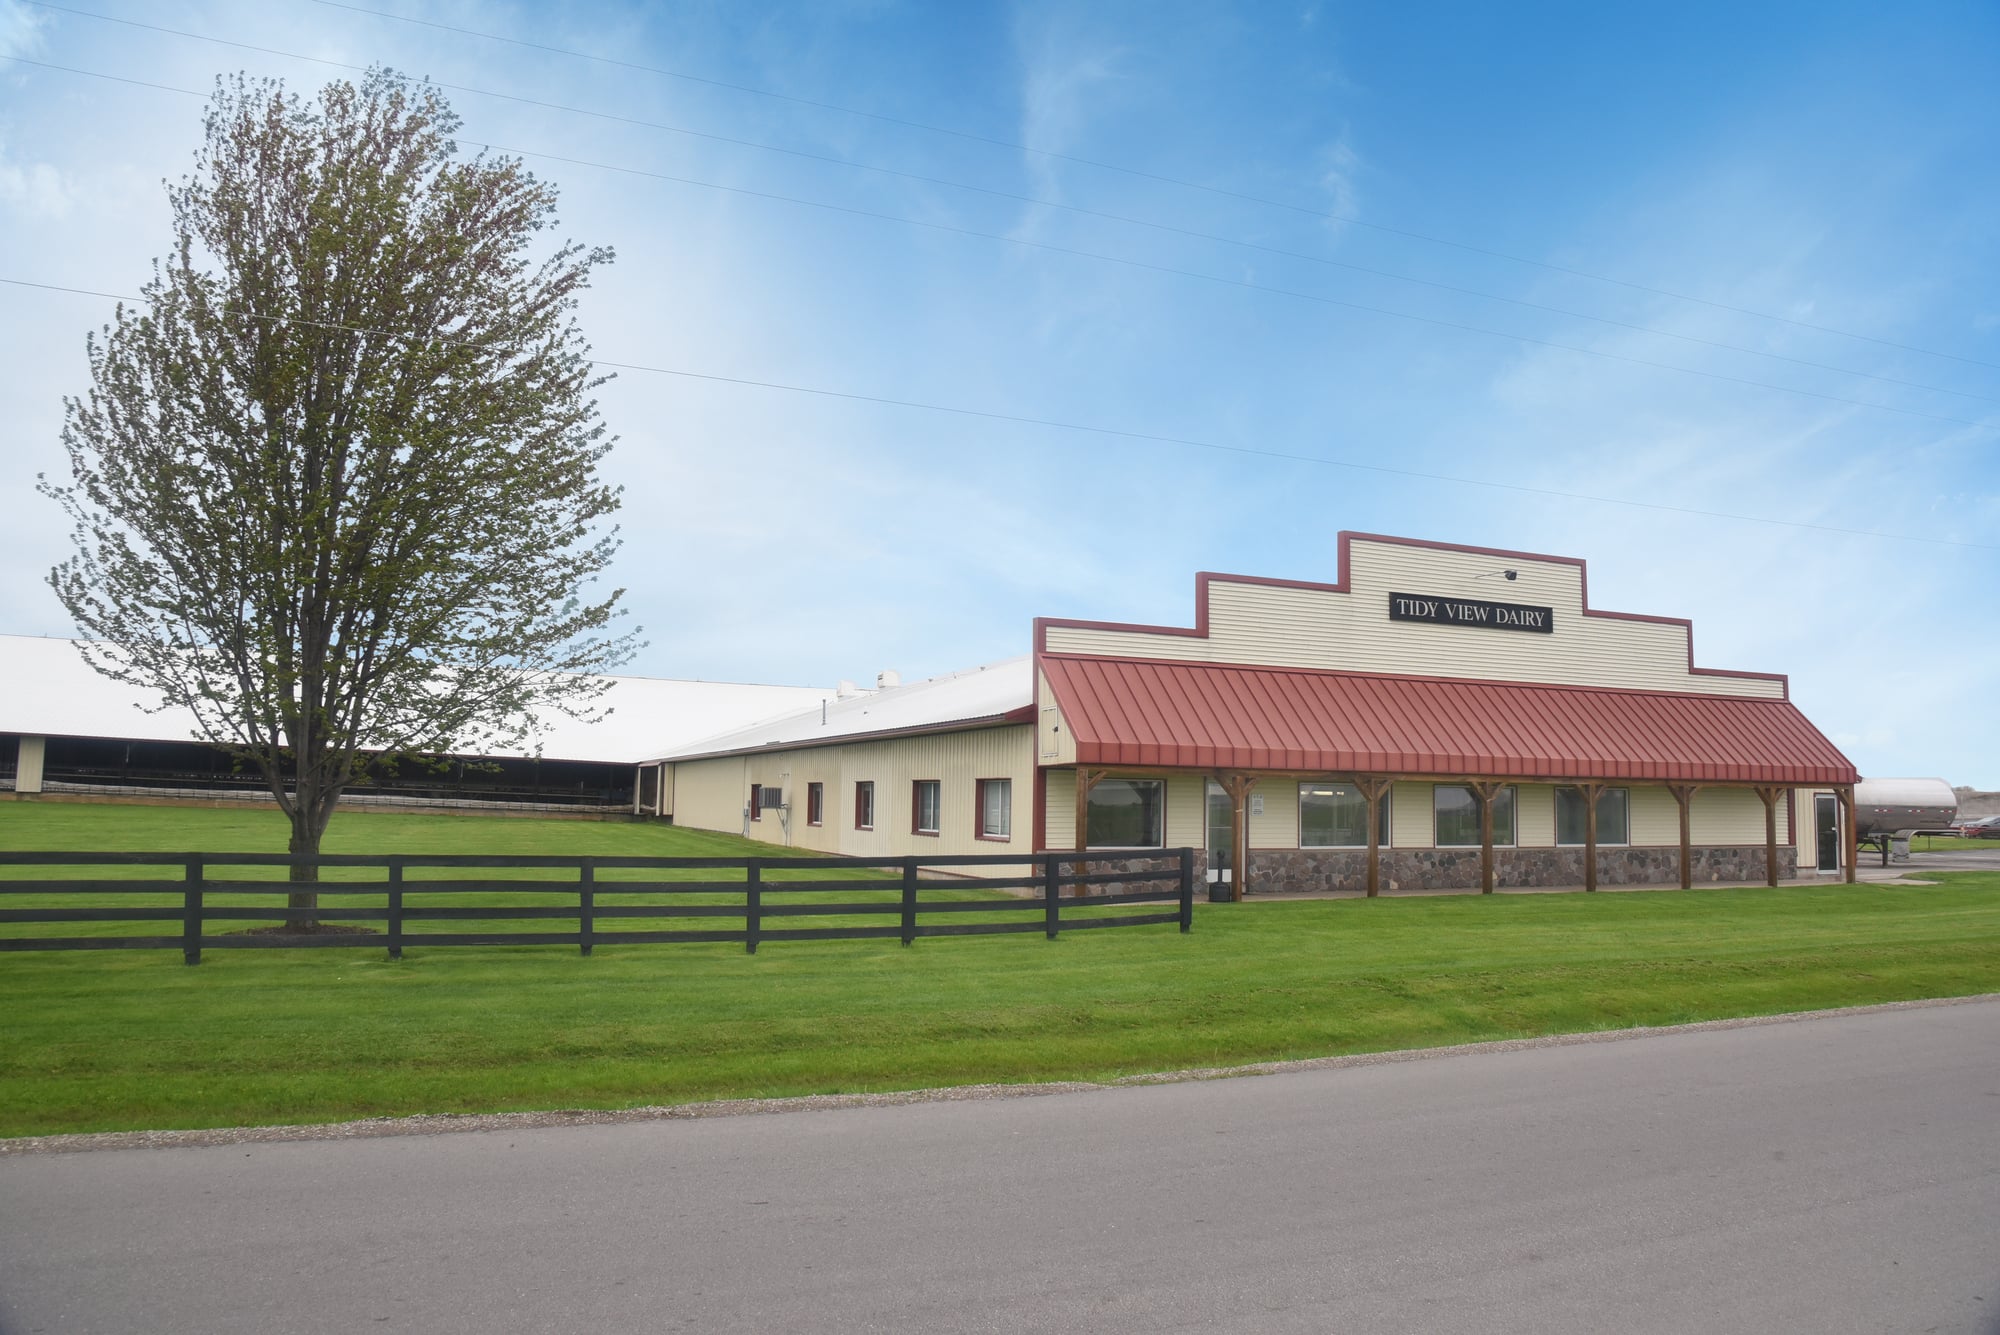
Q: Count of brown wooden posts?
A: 8